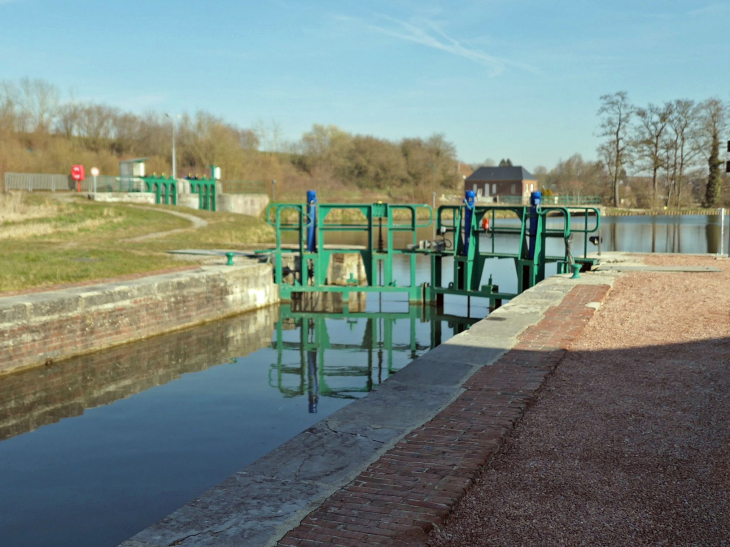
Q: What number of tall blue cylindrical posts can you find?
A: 3